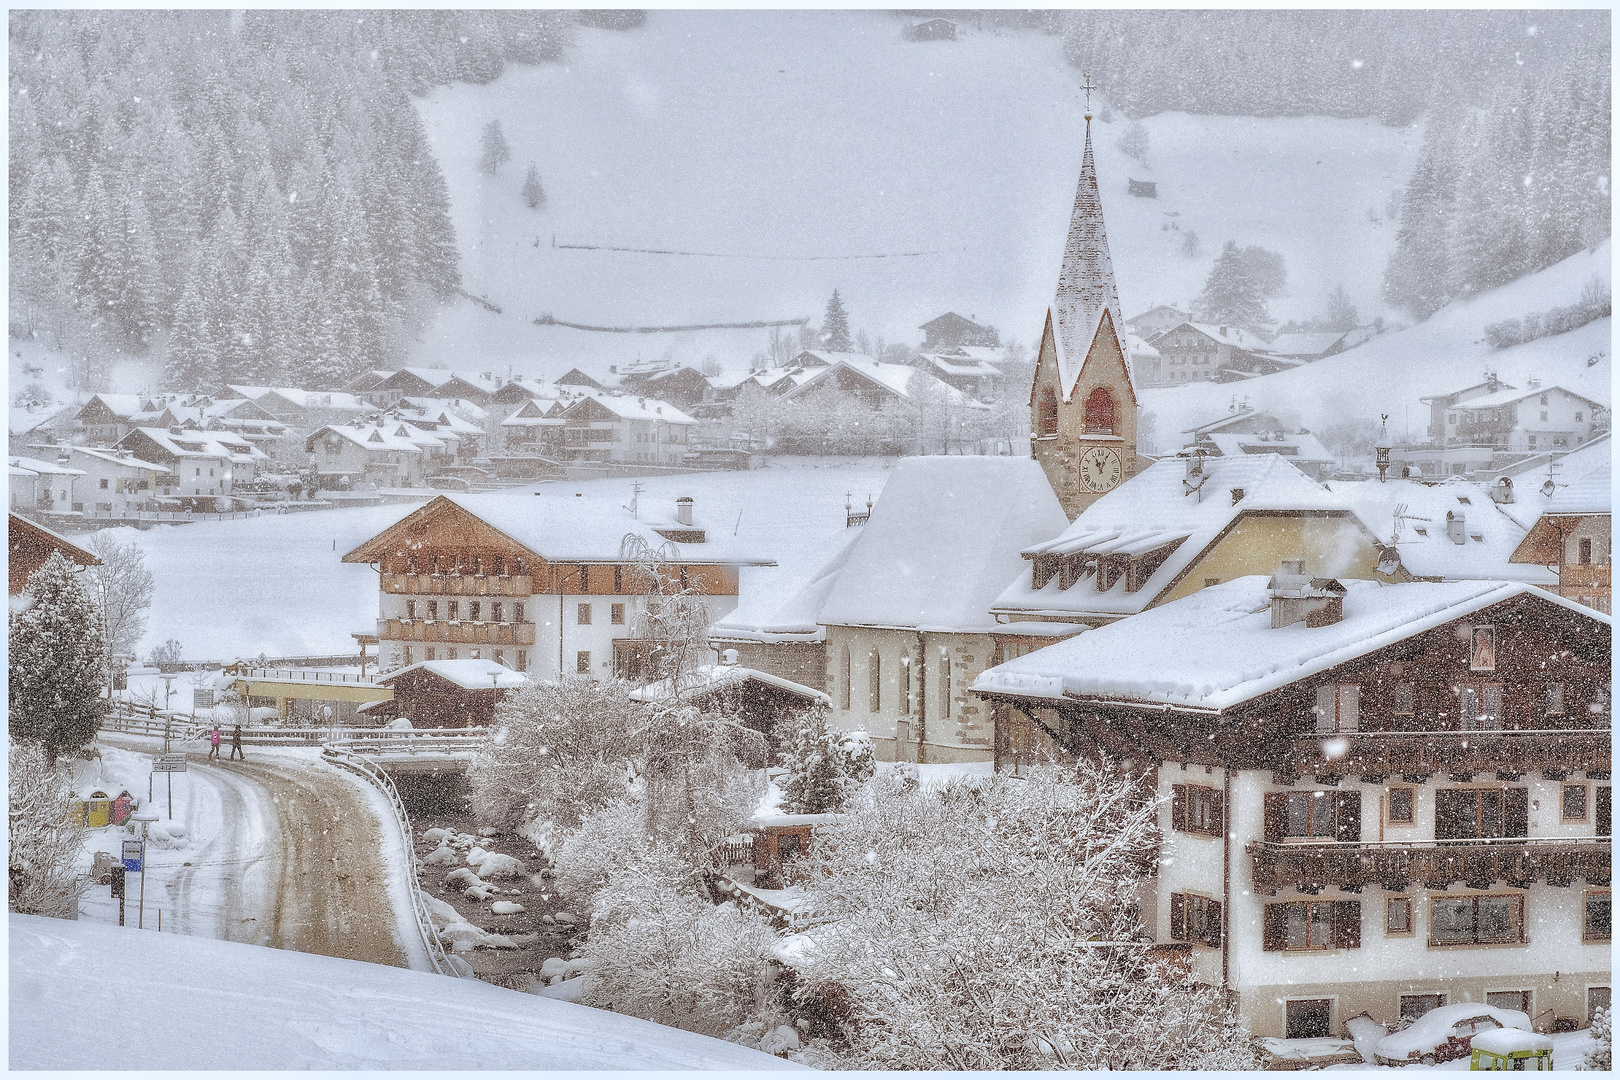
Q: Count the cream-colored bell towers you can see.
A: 1